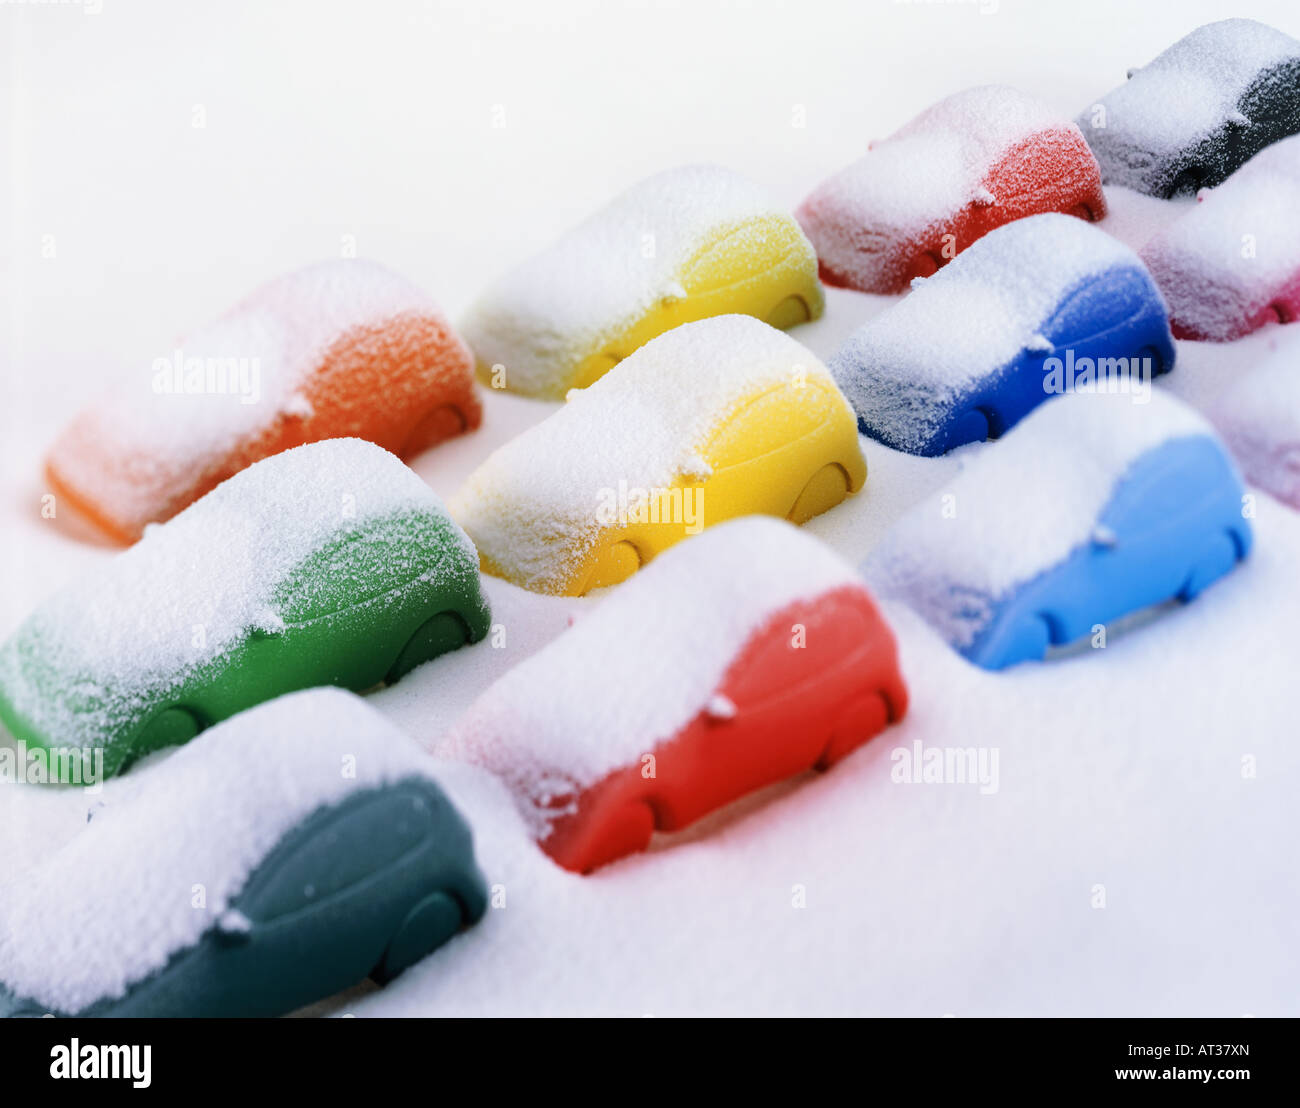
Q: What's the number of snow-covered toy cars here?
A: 12